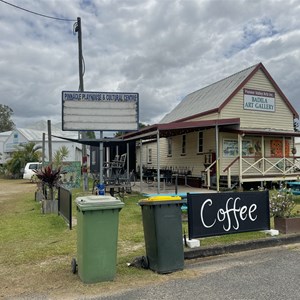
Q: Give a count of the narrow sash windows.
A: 4